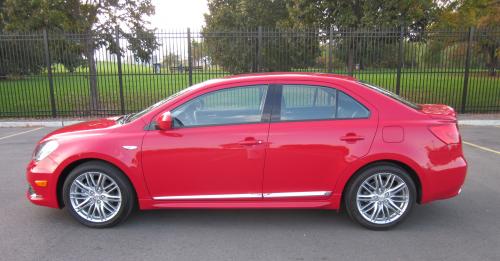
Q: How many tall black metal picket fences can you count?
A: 1